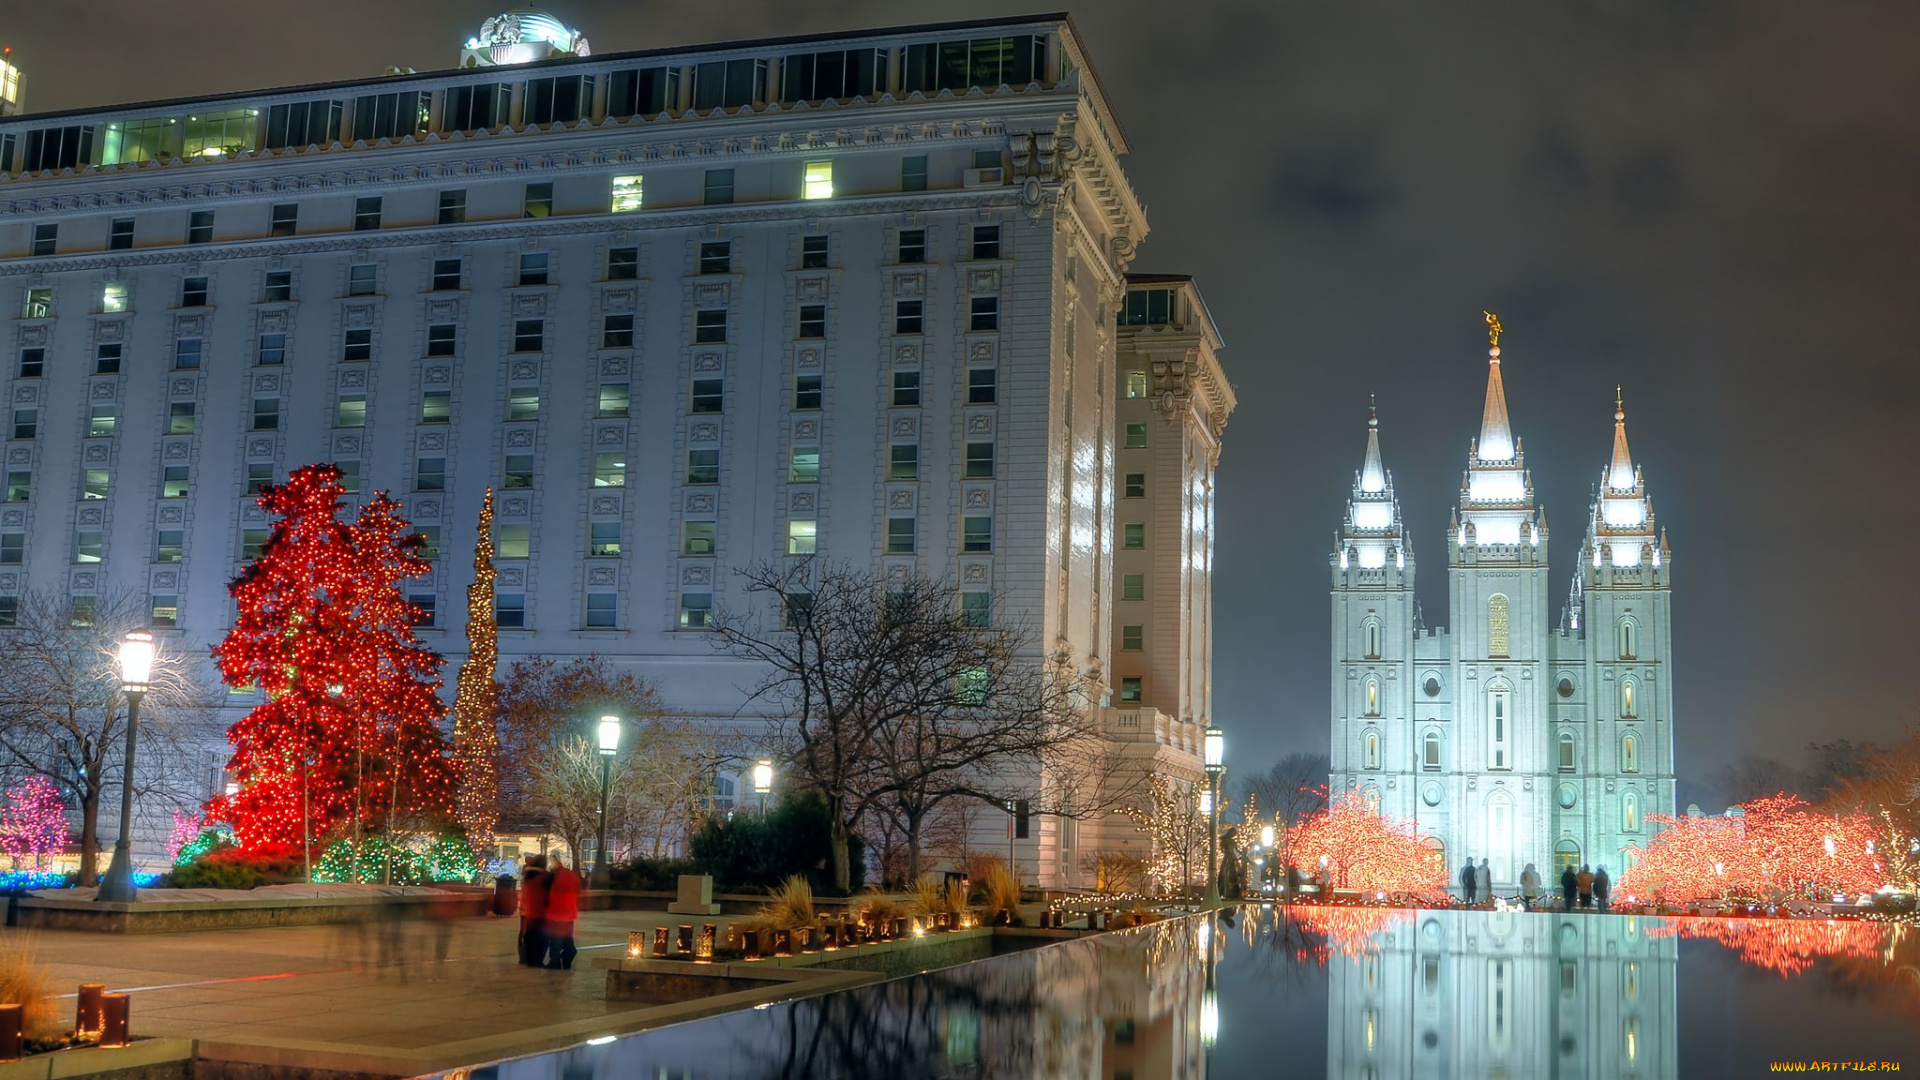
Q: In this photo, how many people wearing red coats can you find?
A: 2